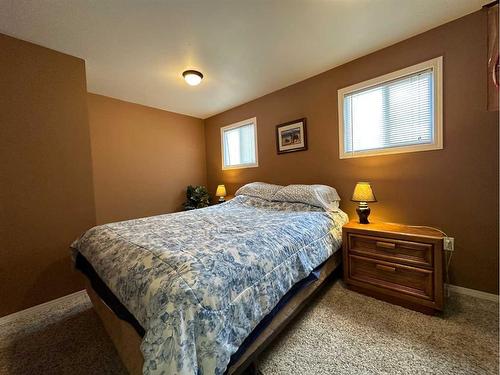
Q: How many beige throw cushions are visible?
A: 0